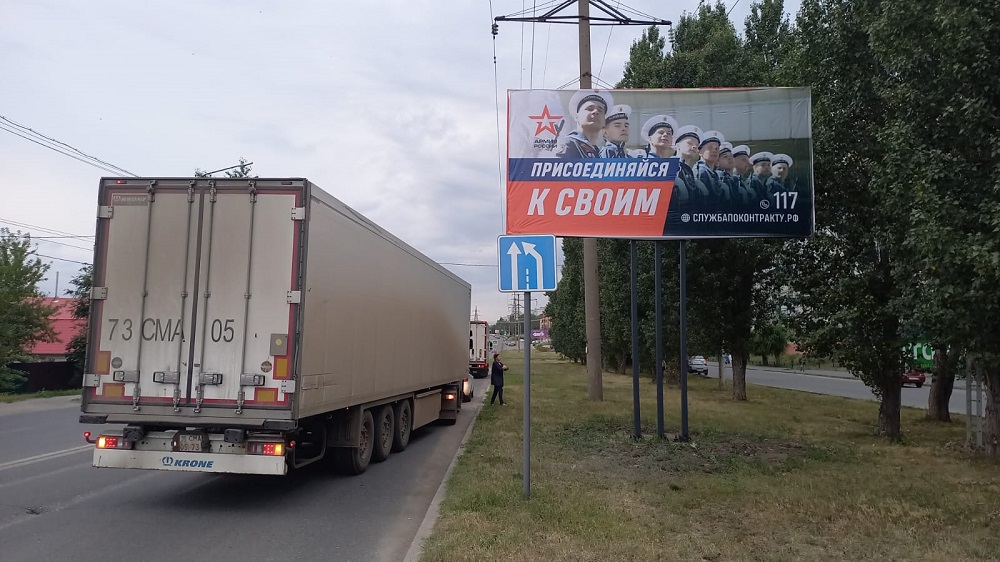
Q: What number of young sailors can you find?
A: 9